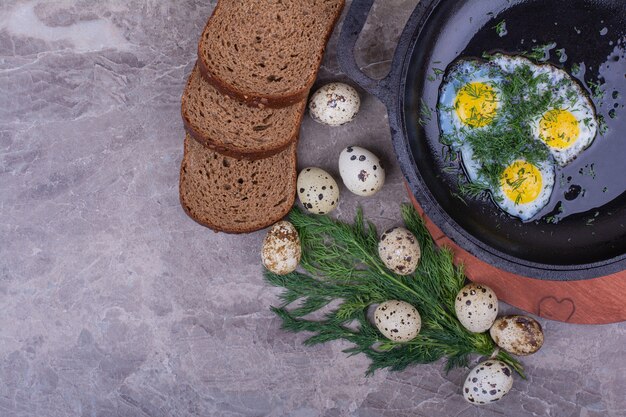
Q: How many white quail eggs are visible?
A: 9